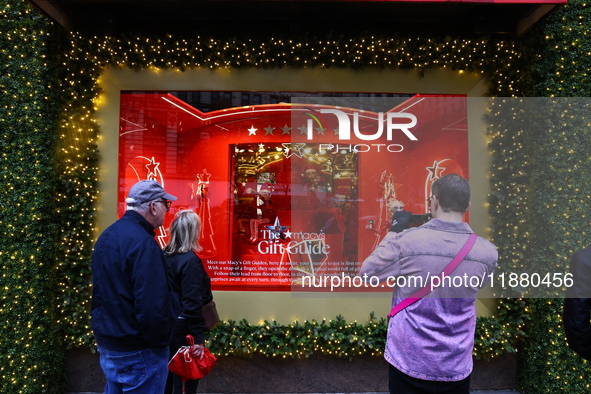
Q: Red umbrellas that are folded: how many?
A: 1